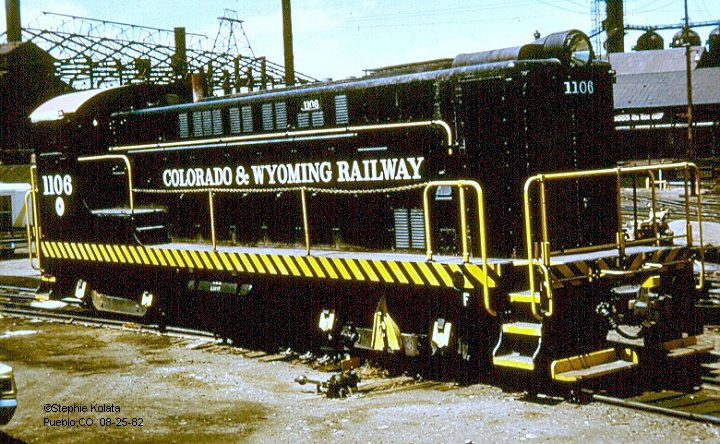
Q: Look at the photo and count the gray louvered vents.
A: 13